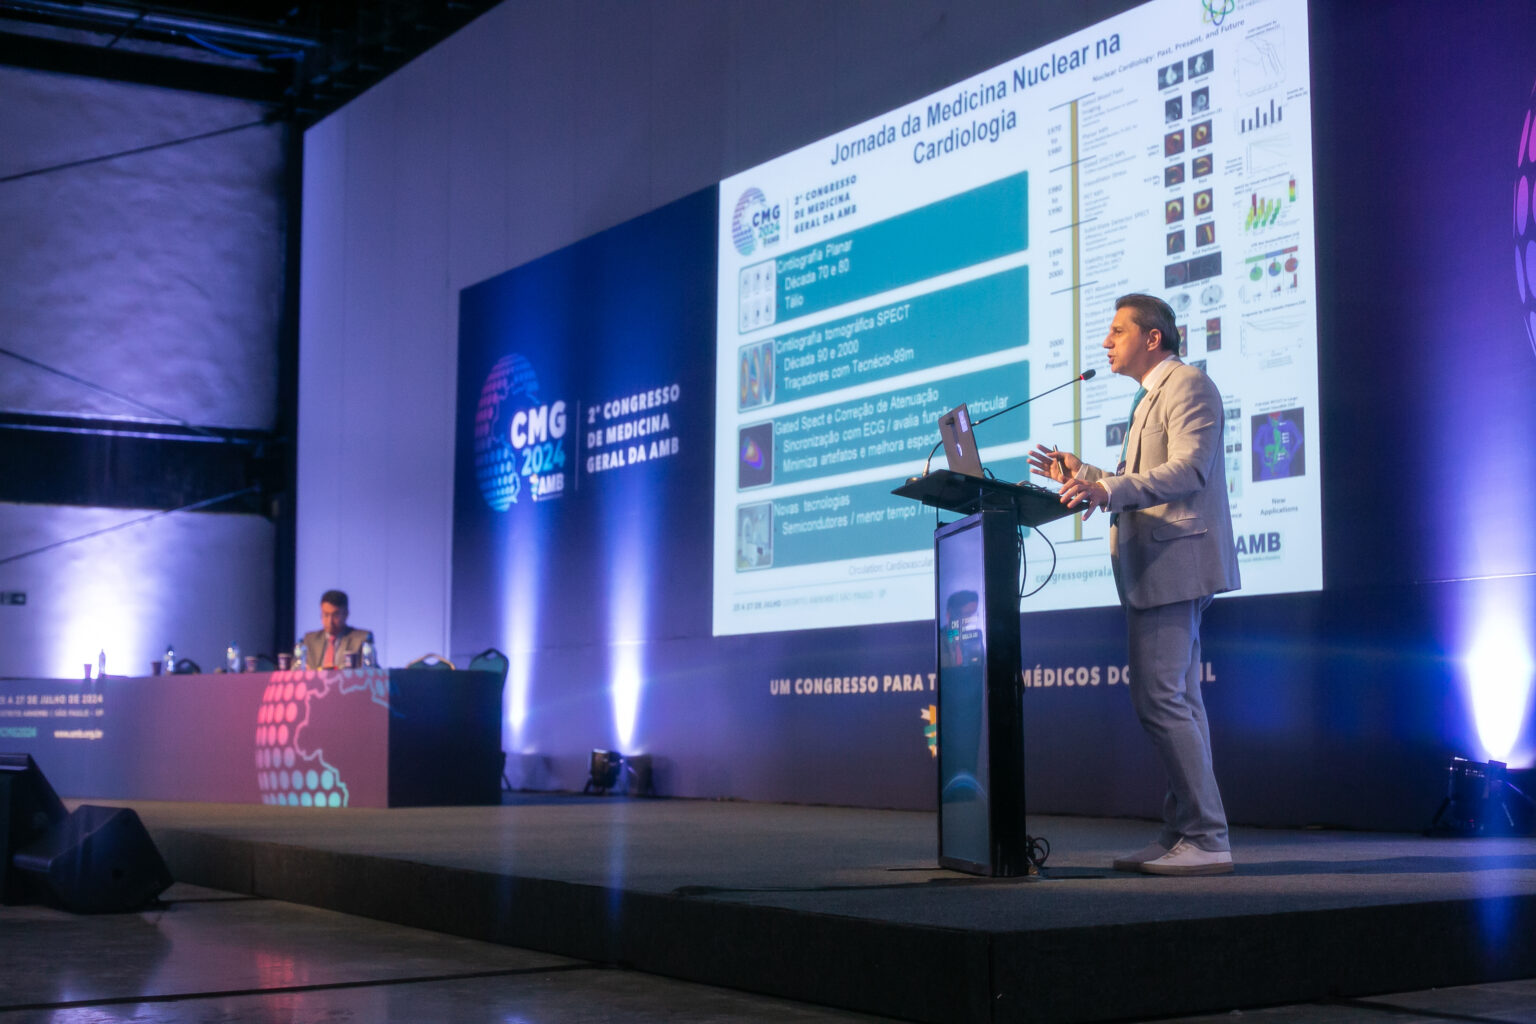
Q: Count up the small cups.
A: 5